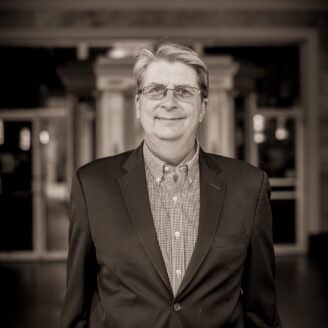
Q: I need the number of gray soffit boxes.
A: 0